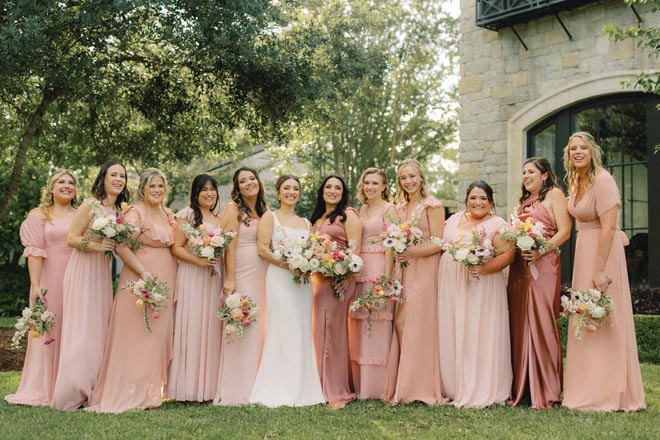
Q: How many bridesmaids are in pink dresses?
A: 11